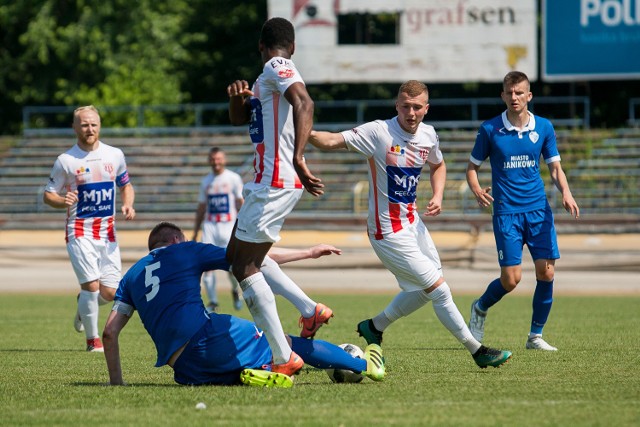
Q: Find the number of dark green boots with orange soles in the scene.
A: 2